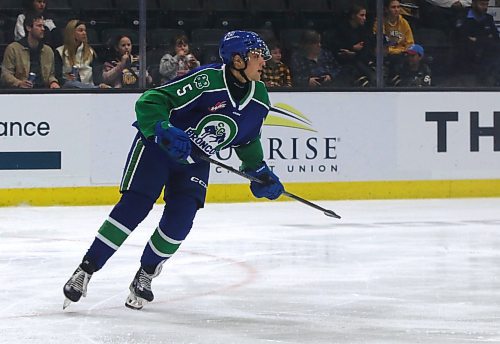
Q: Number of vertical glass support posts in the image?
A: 2